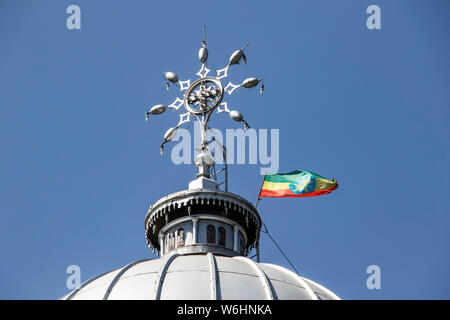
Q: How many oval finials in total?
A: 7